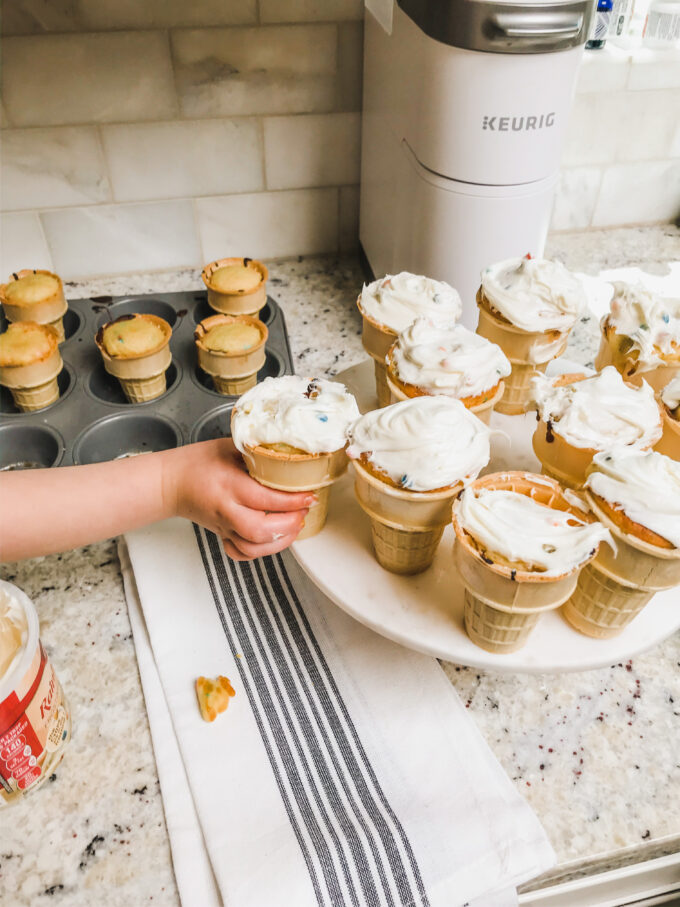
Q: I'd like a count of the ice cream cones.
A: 15